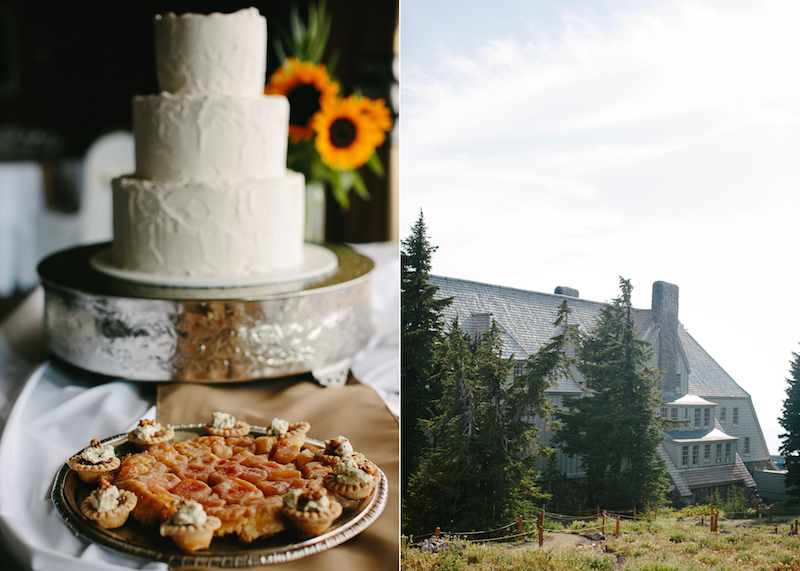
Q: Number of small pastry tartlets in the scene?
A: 9